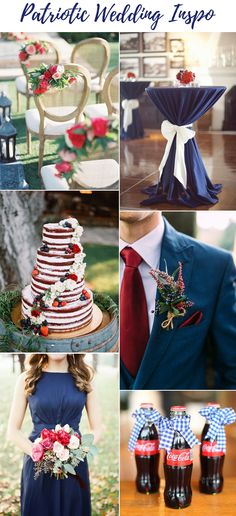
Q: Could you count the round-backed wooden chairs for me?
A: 5